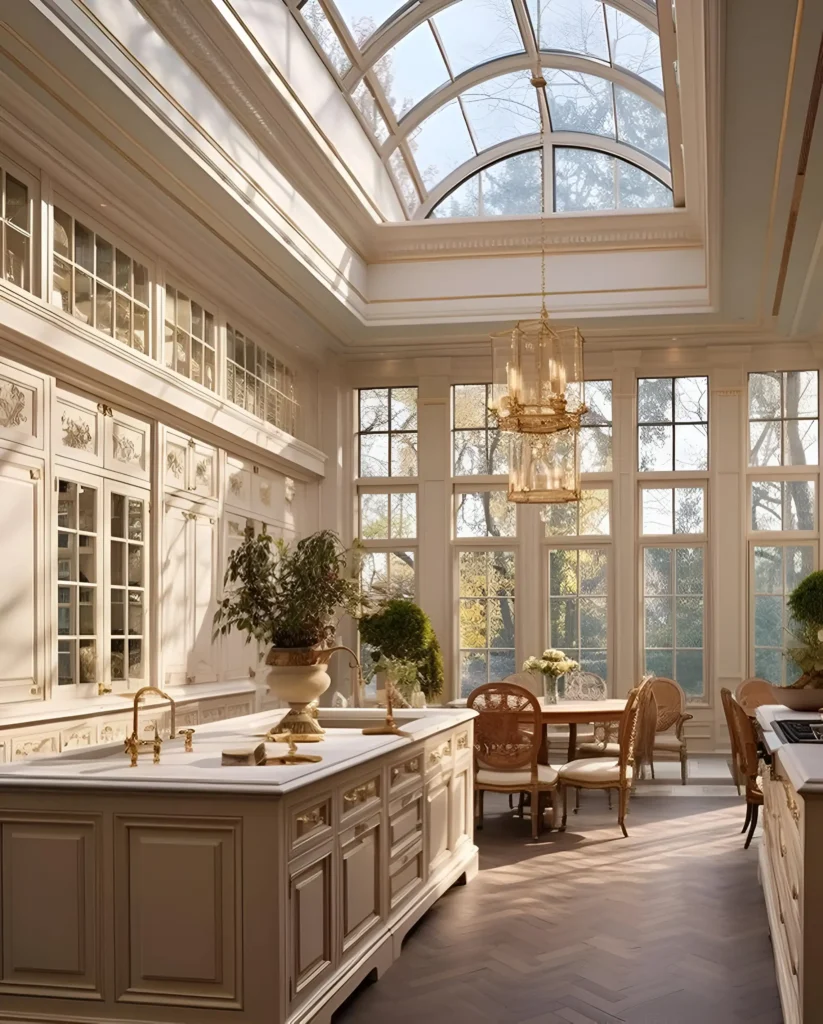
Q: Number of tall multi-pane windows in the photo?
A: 5